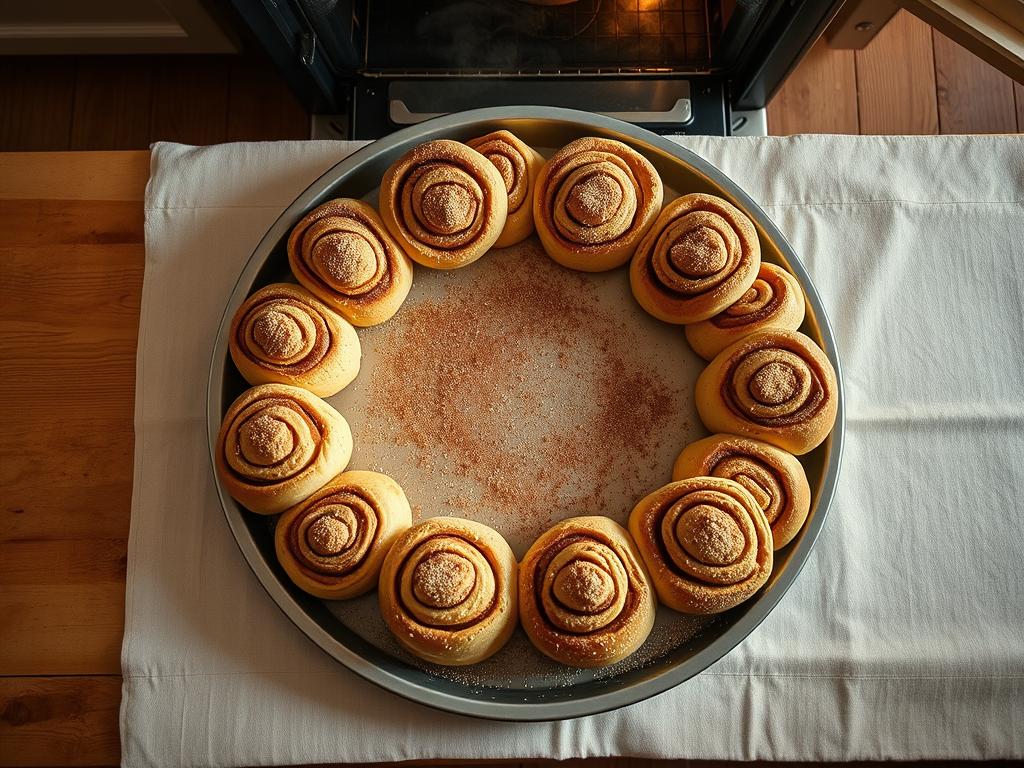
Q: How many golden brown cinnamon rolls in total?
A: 14